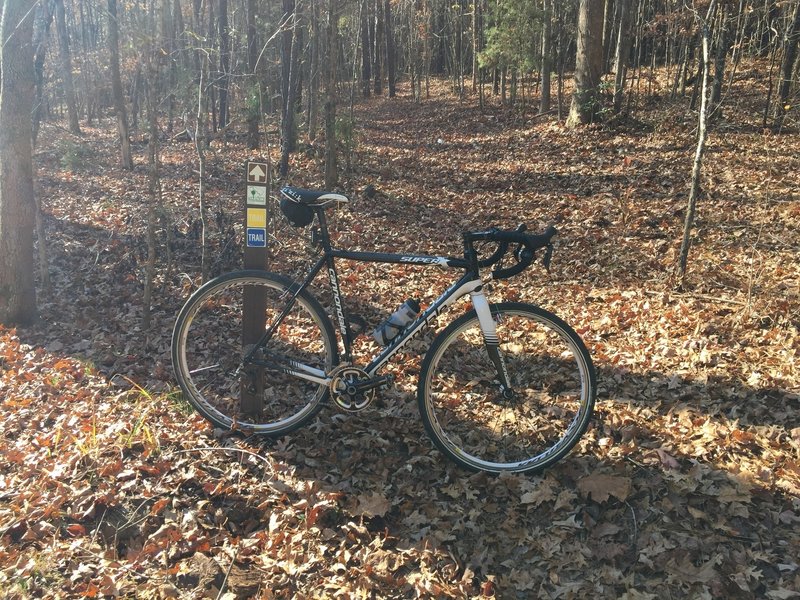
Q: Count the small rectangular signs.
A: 4